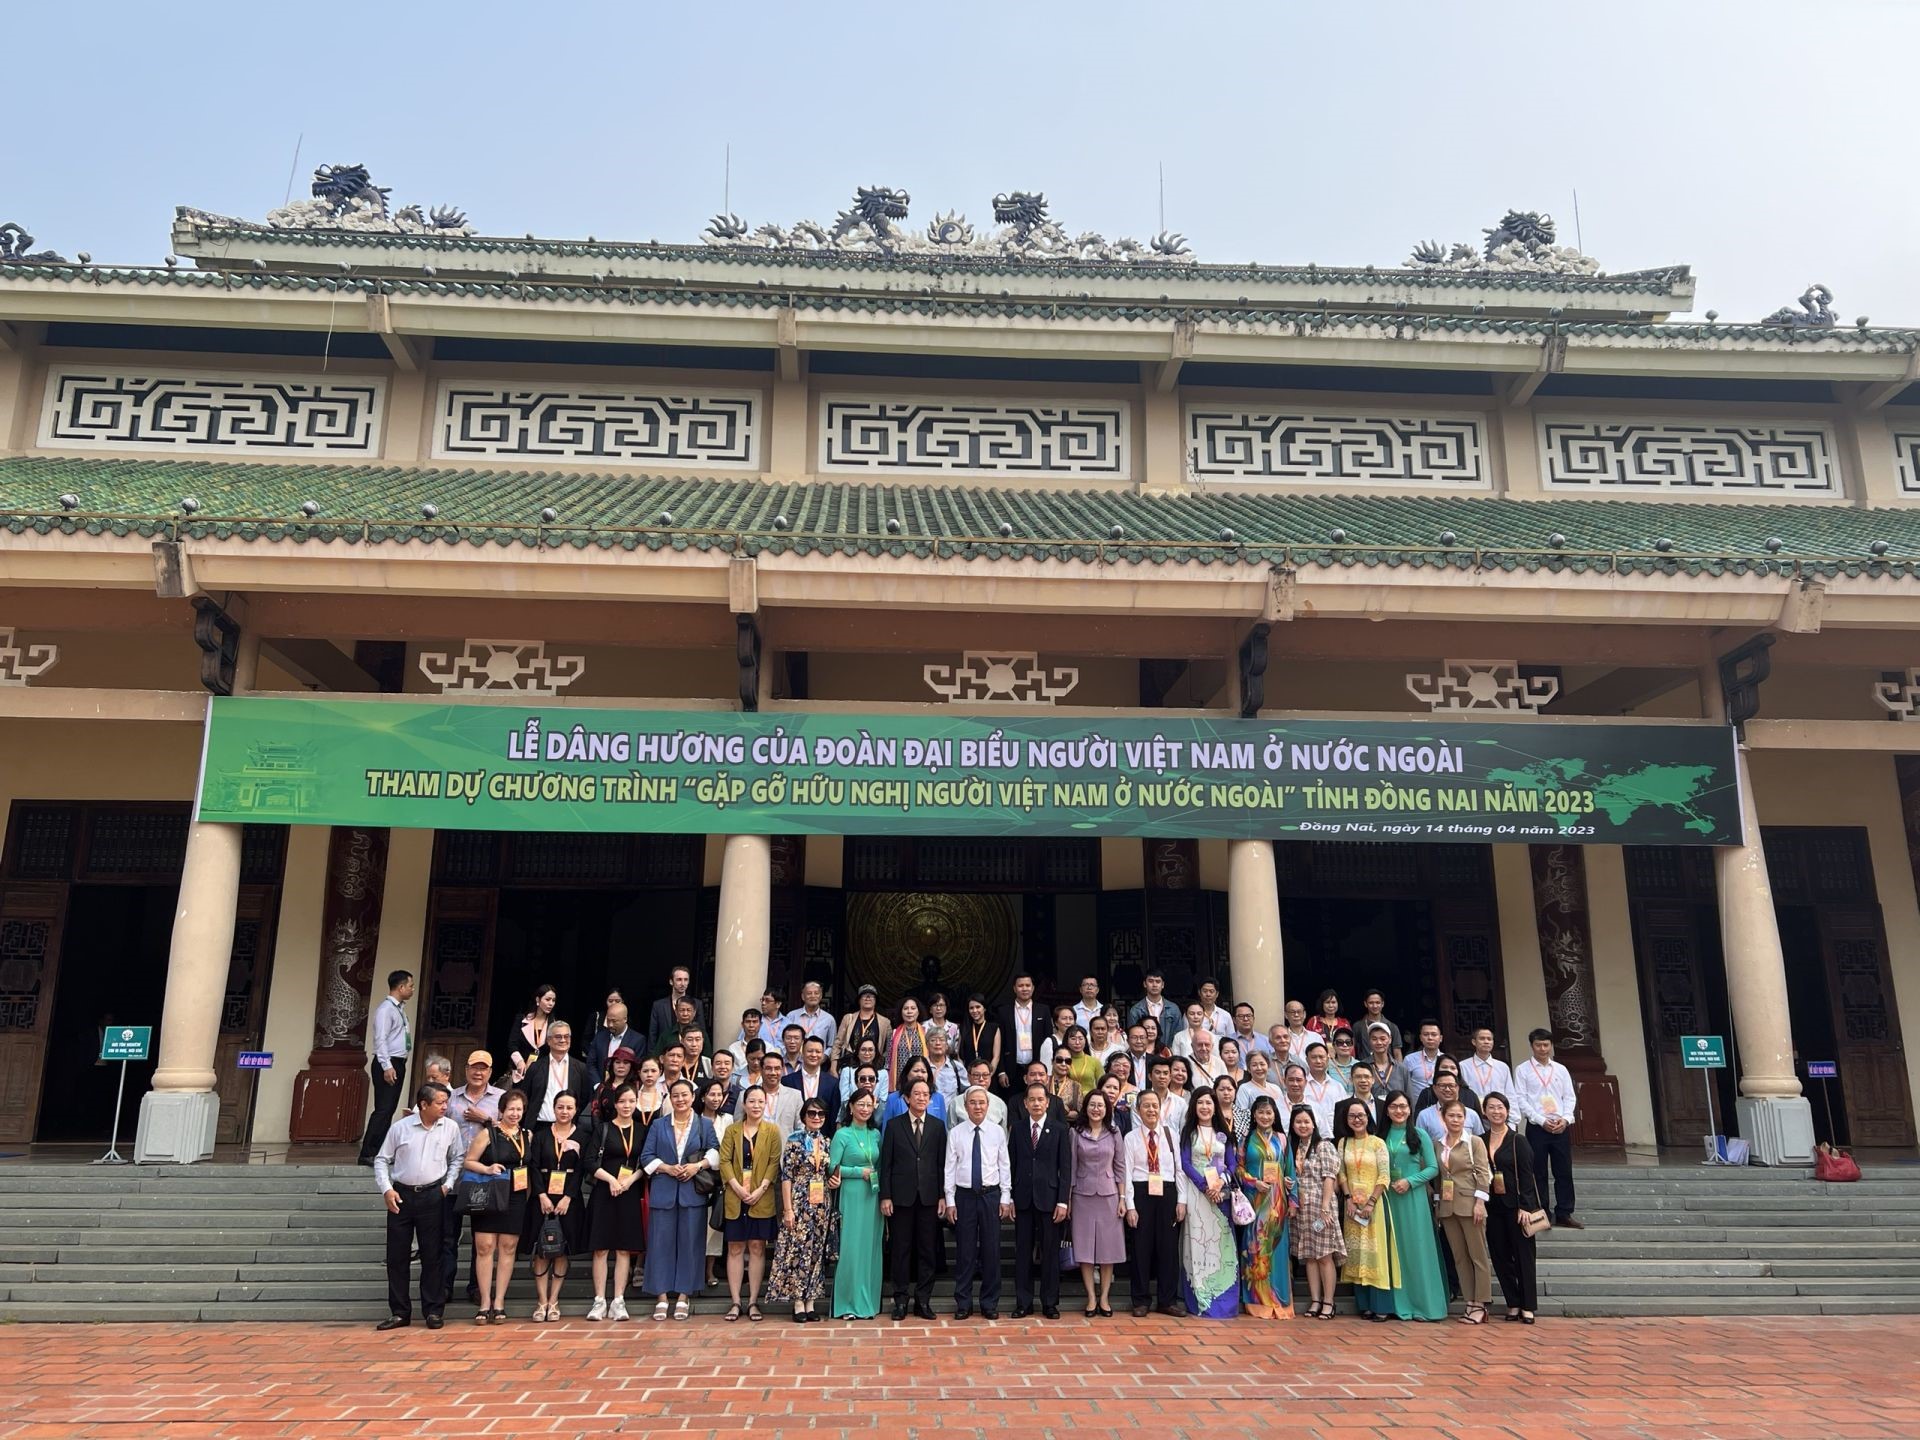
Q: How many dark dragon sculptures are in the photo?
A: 4